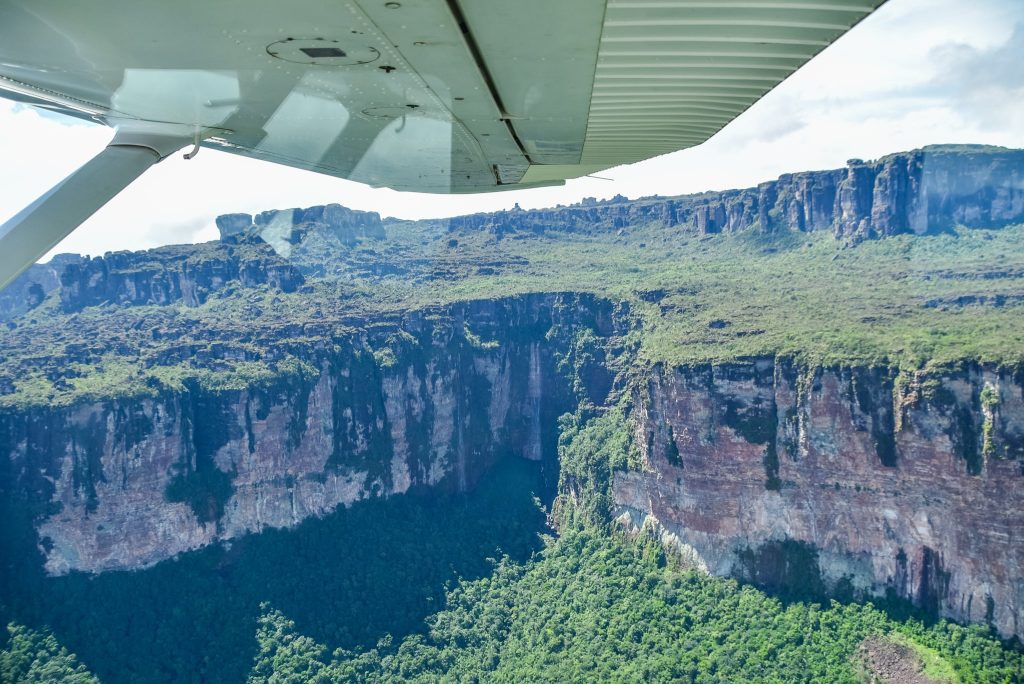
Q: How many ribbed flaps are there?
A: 1